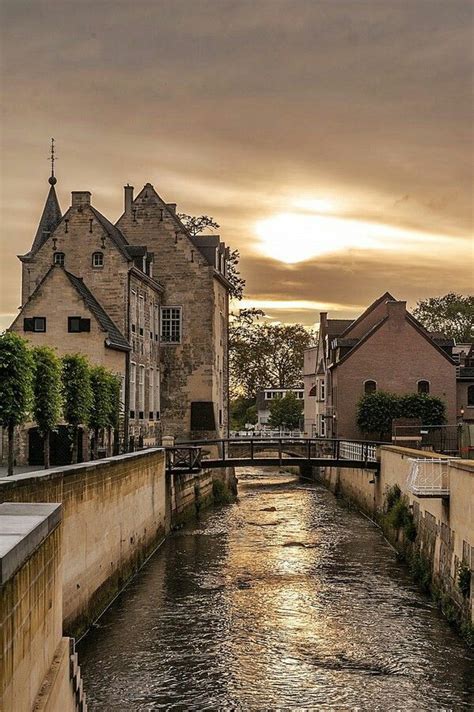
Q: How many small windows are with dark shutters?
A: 2